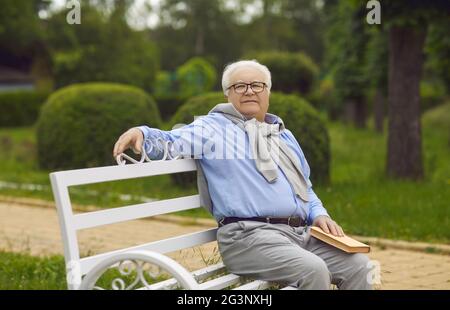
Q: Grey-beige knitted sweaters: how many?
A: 1